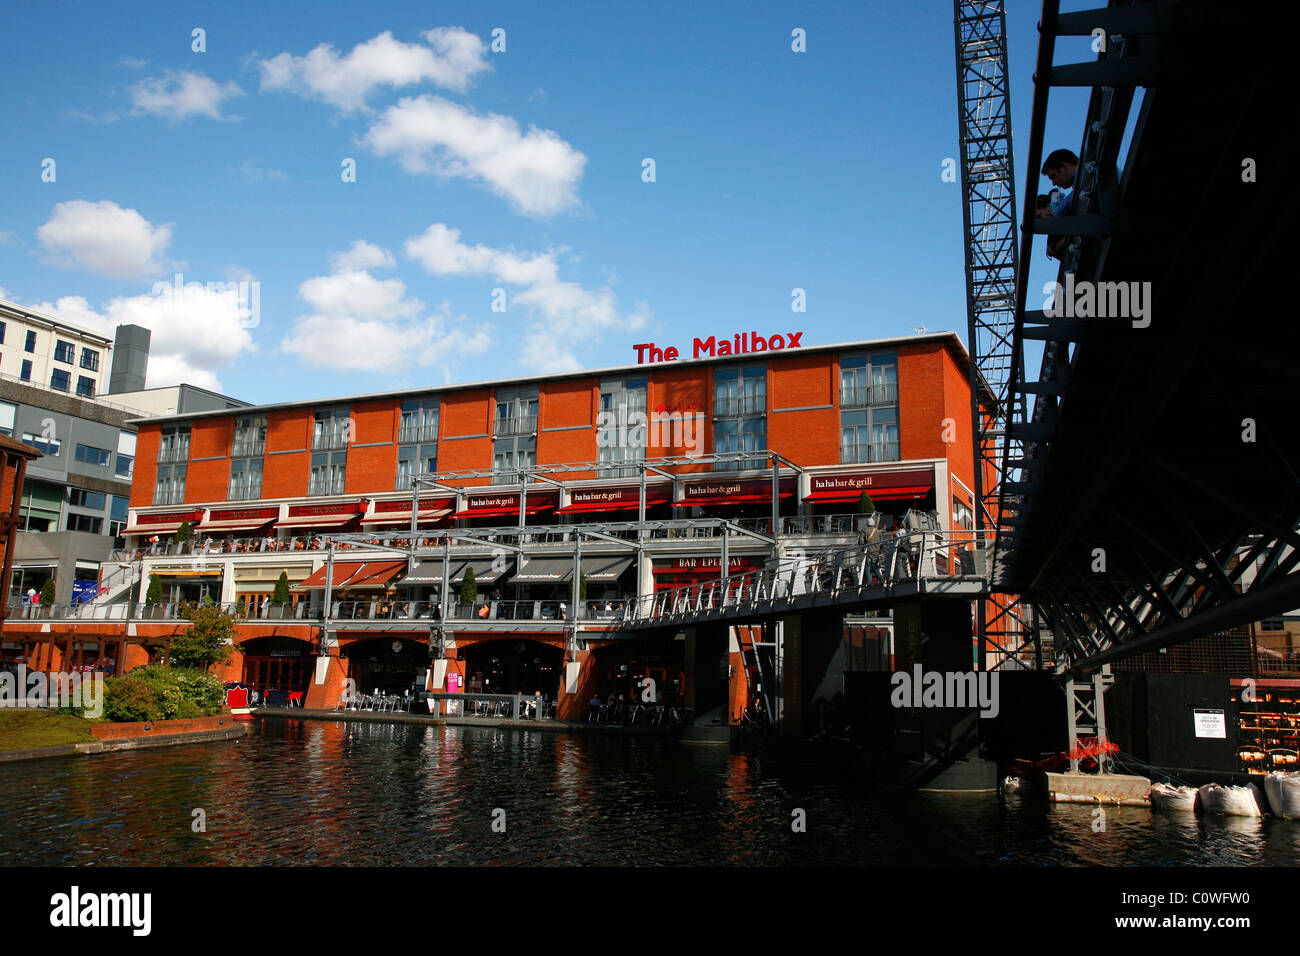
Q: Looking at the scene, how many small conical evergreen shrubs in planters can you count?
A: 7